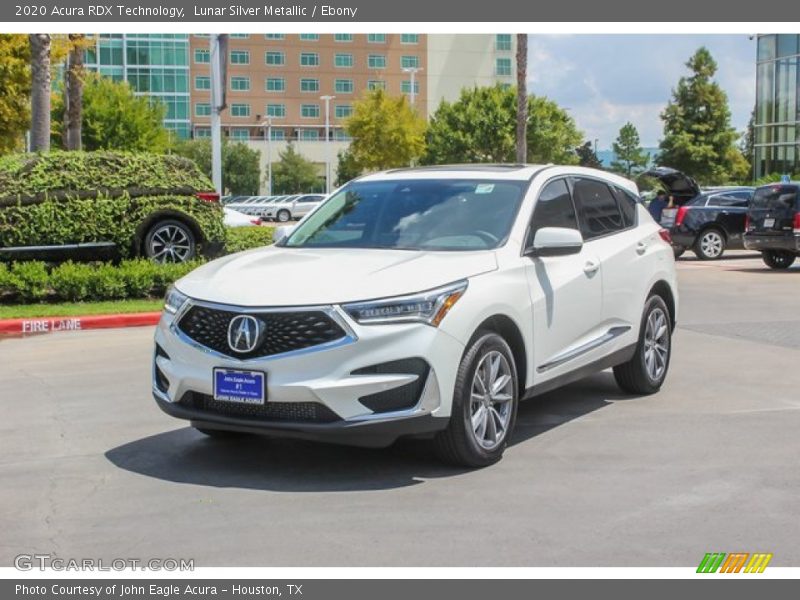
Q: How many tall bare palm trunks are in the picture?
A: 3